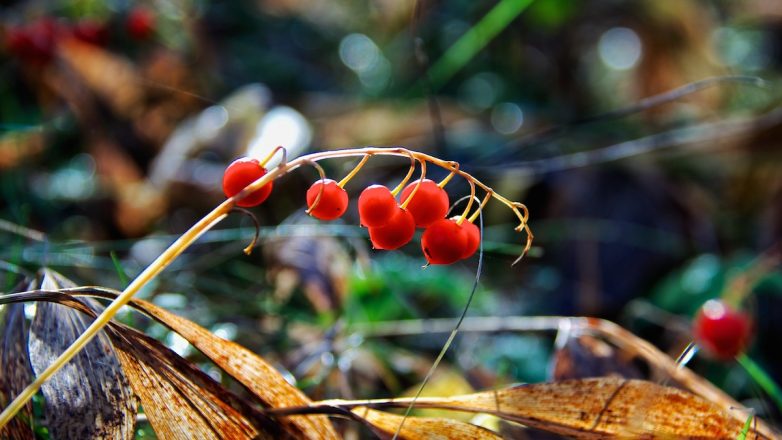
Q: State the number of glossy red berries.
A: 8